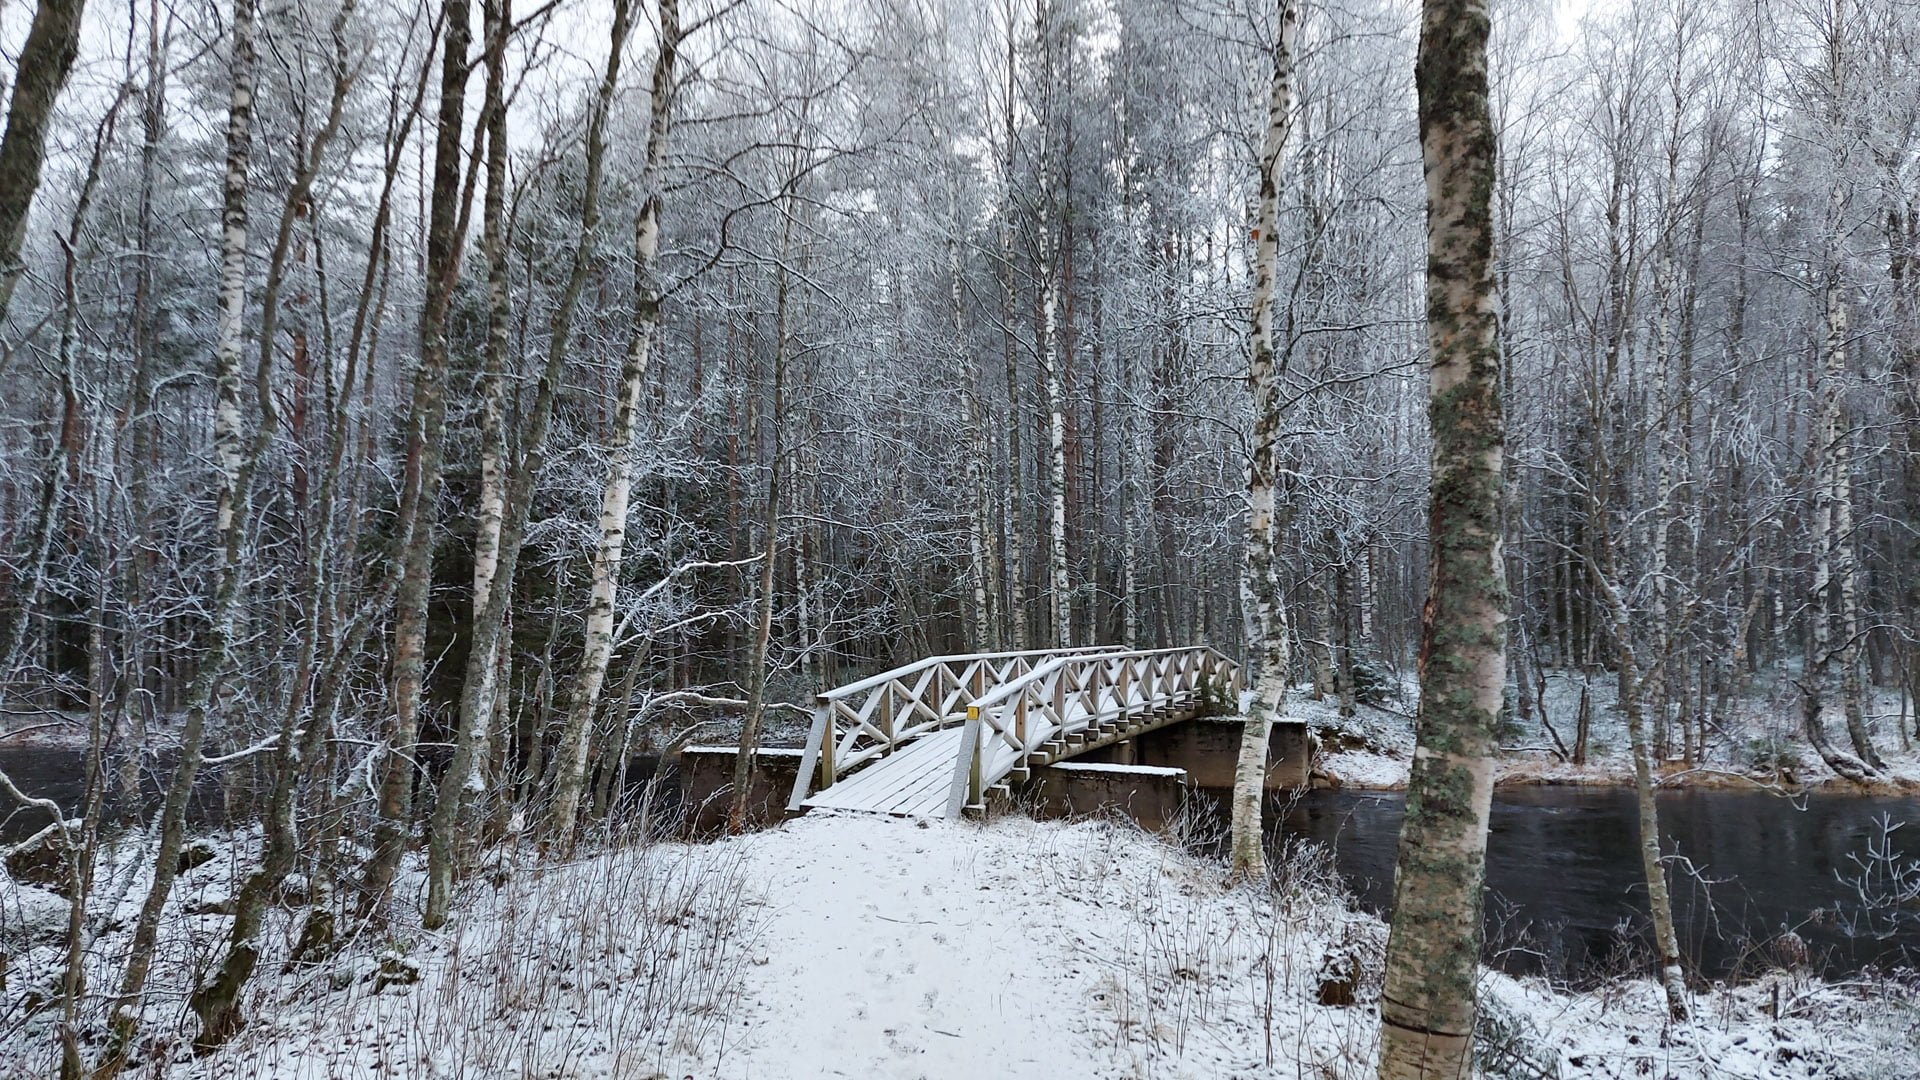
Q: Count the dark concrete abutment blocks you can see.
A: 3